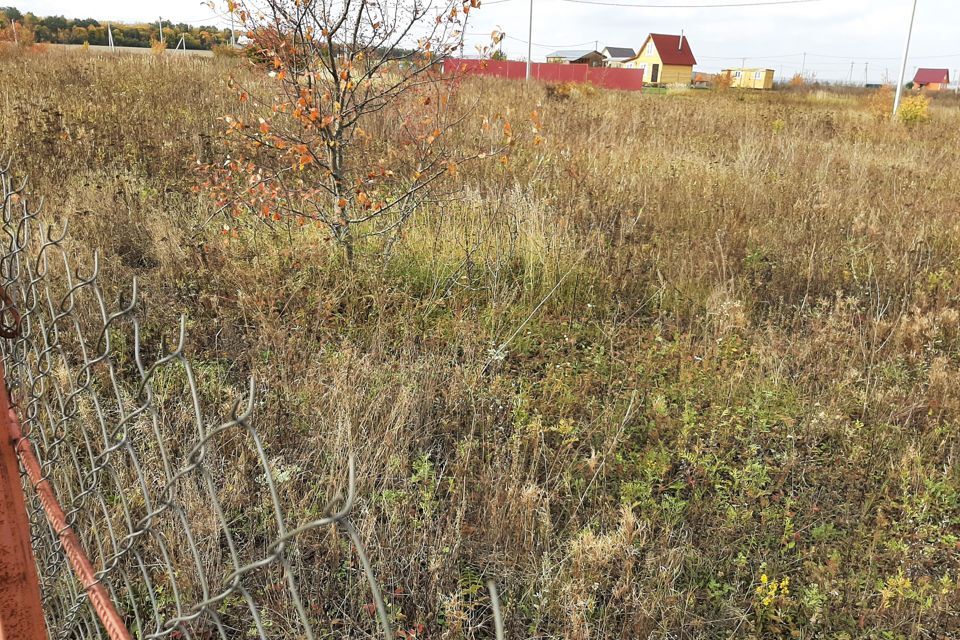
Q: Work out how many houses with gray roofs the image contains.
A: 2